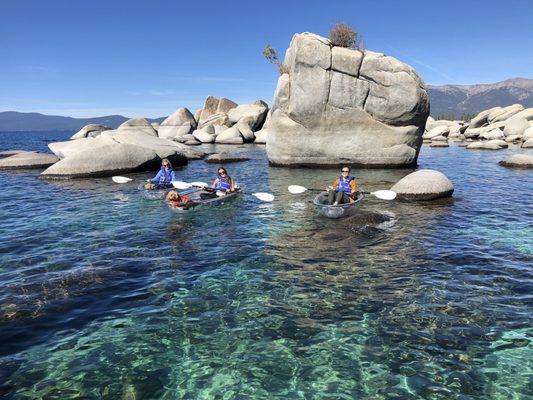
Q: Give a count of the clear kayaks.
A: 3